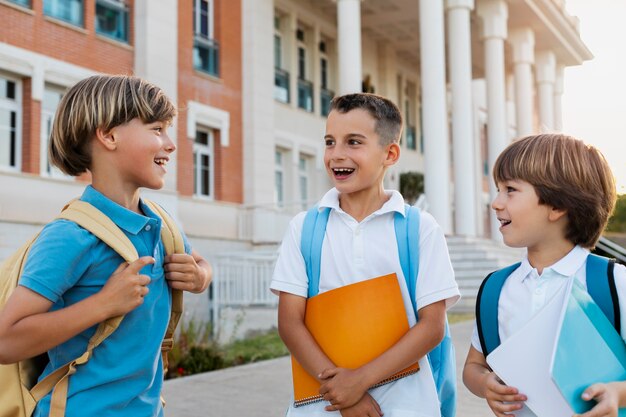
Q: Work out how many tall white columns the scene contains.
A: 7